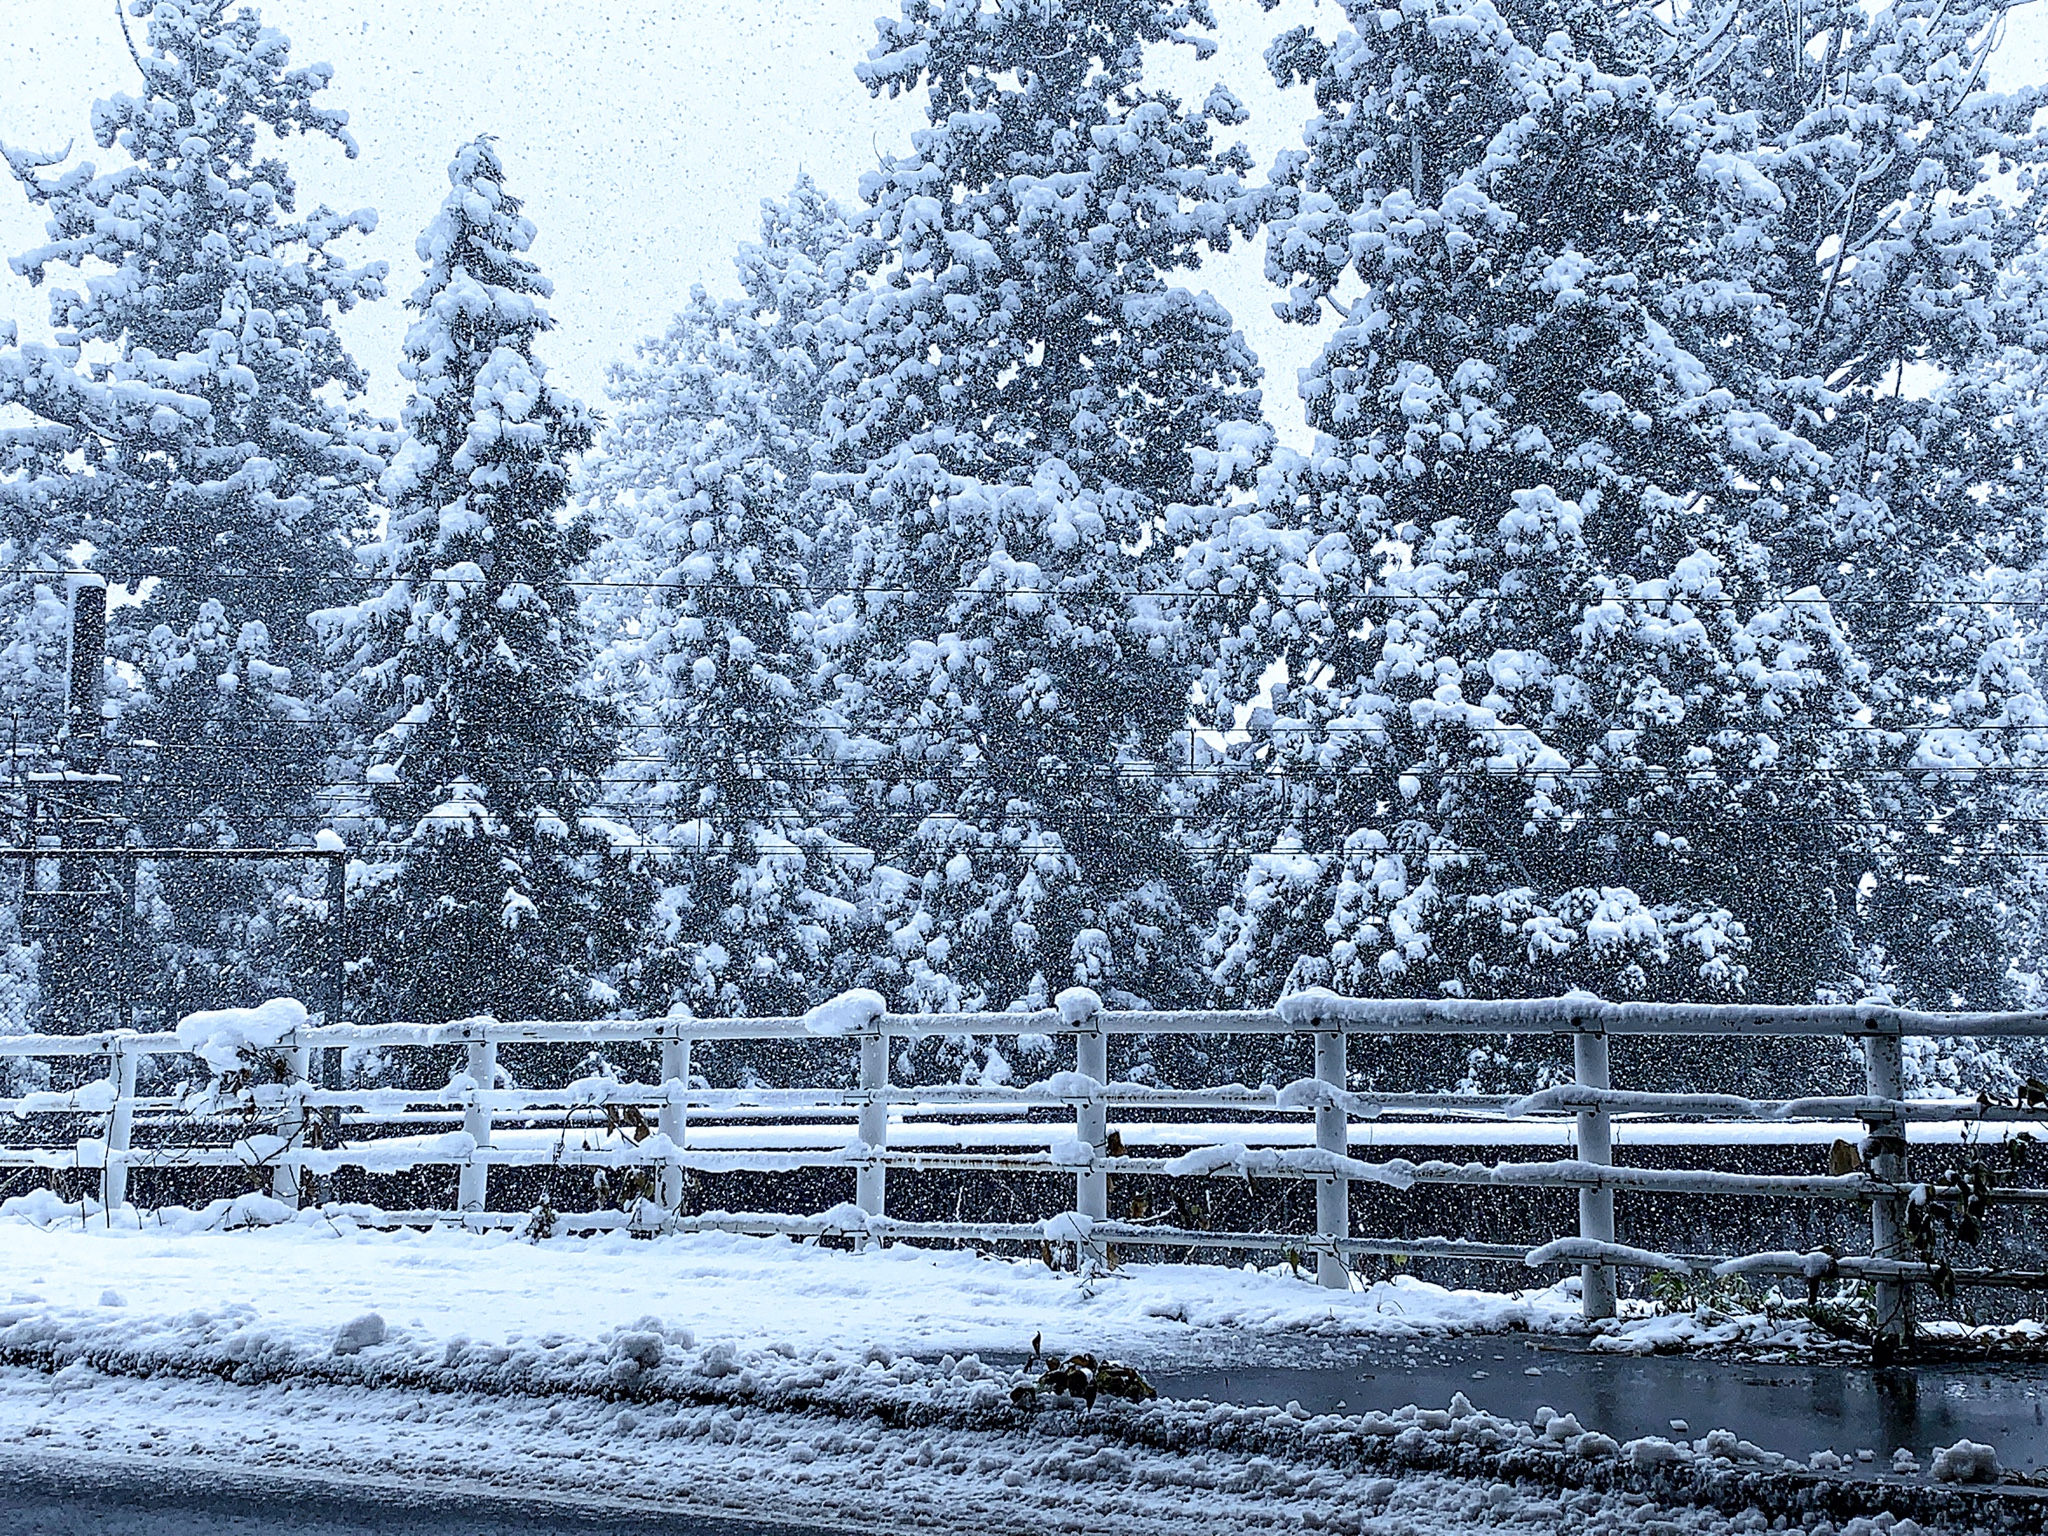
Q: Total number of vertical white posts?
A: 9